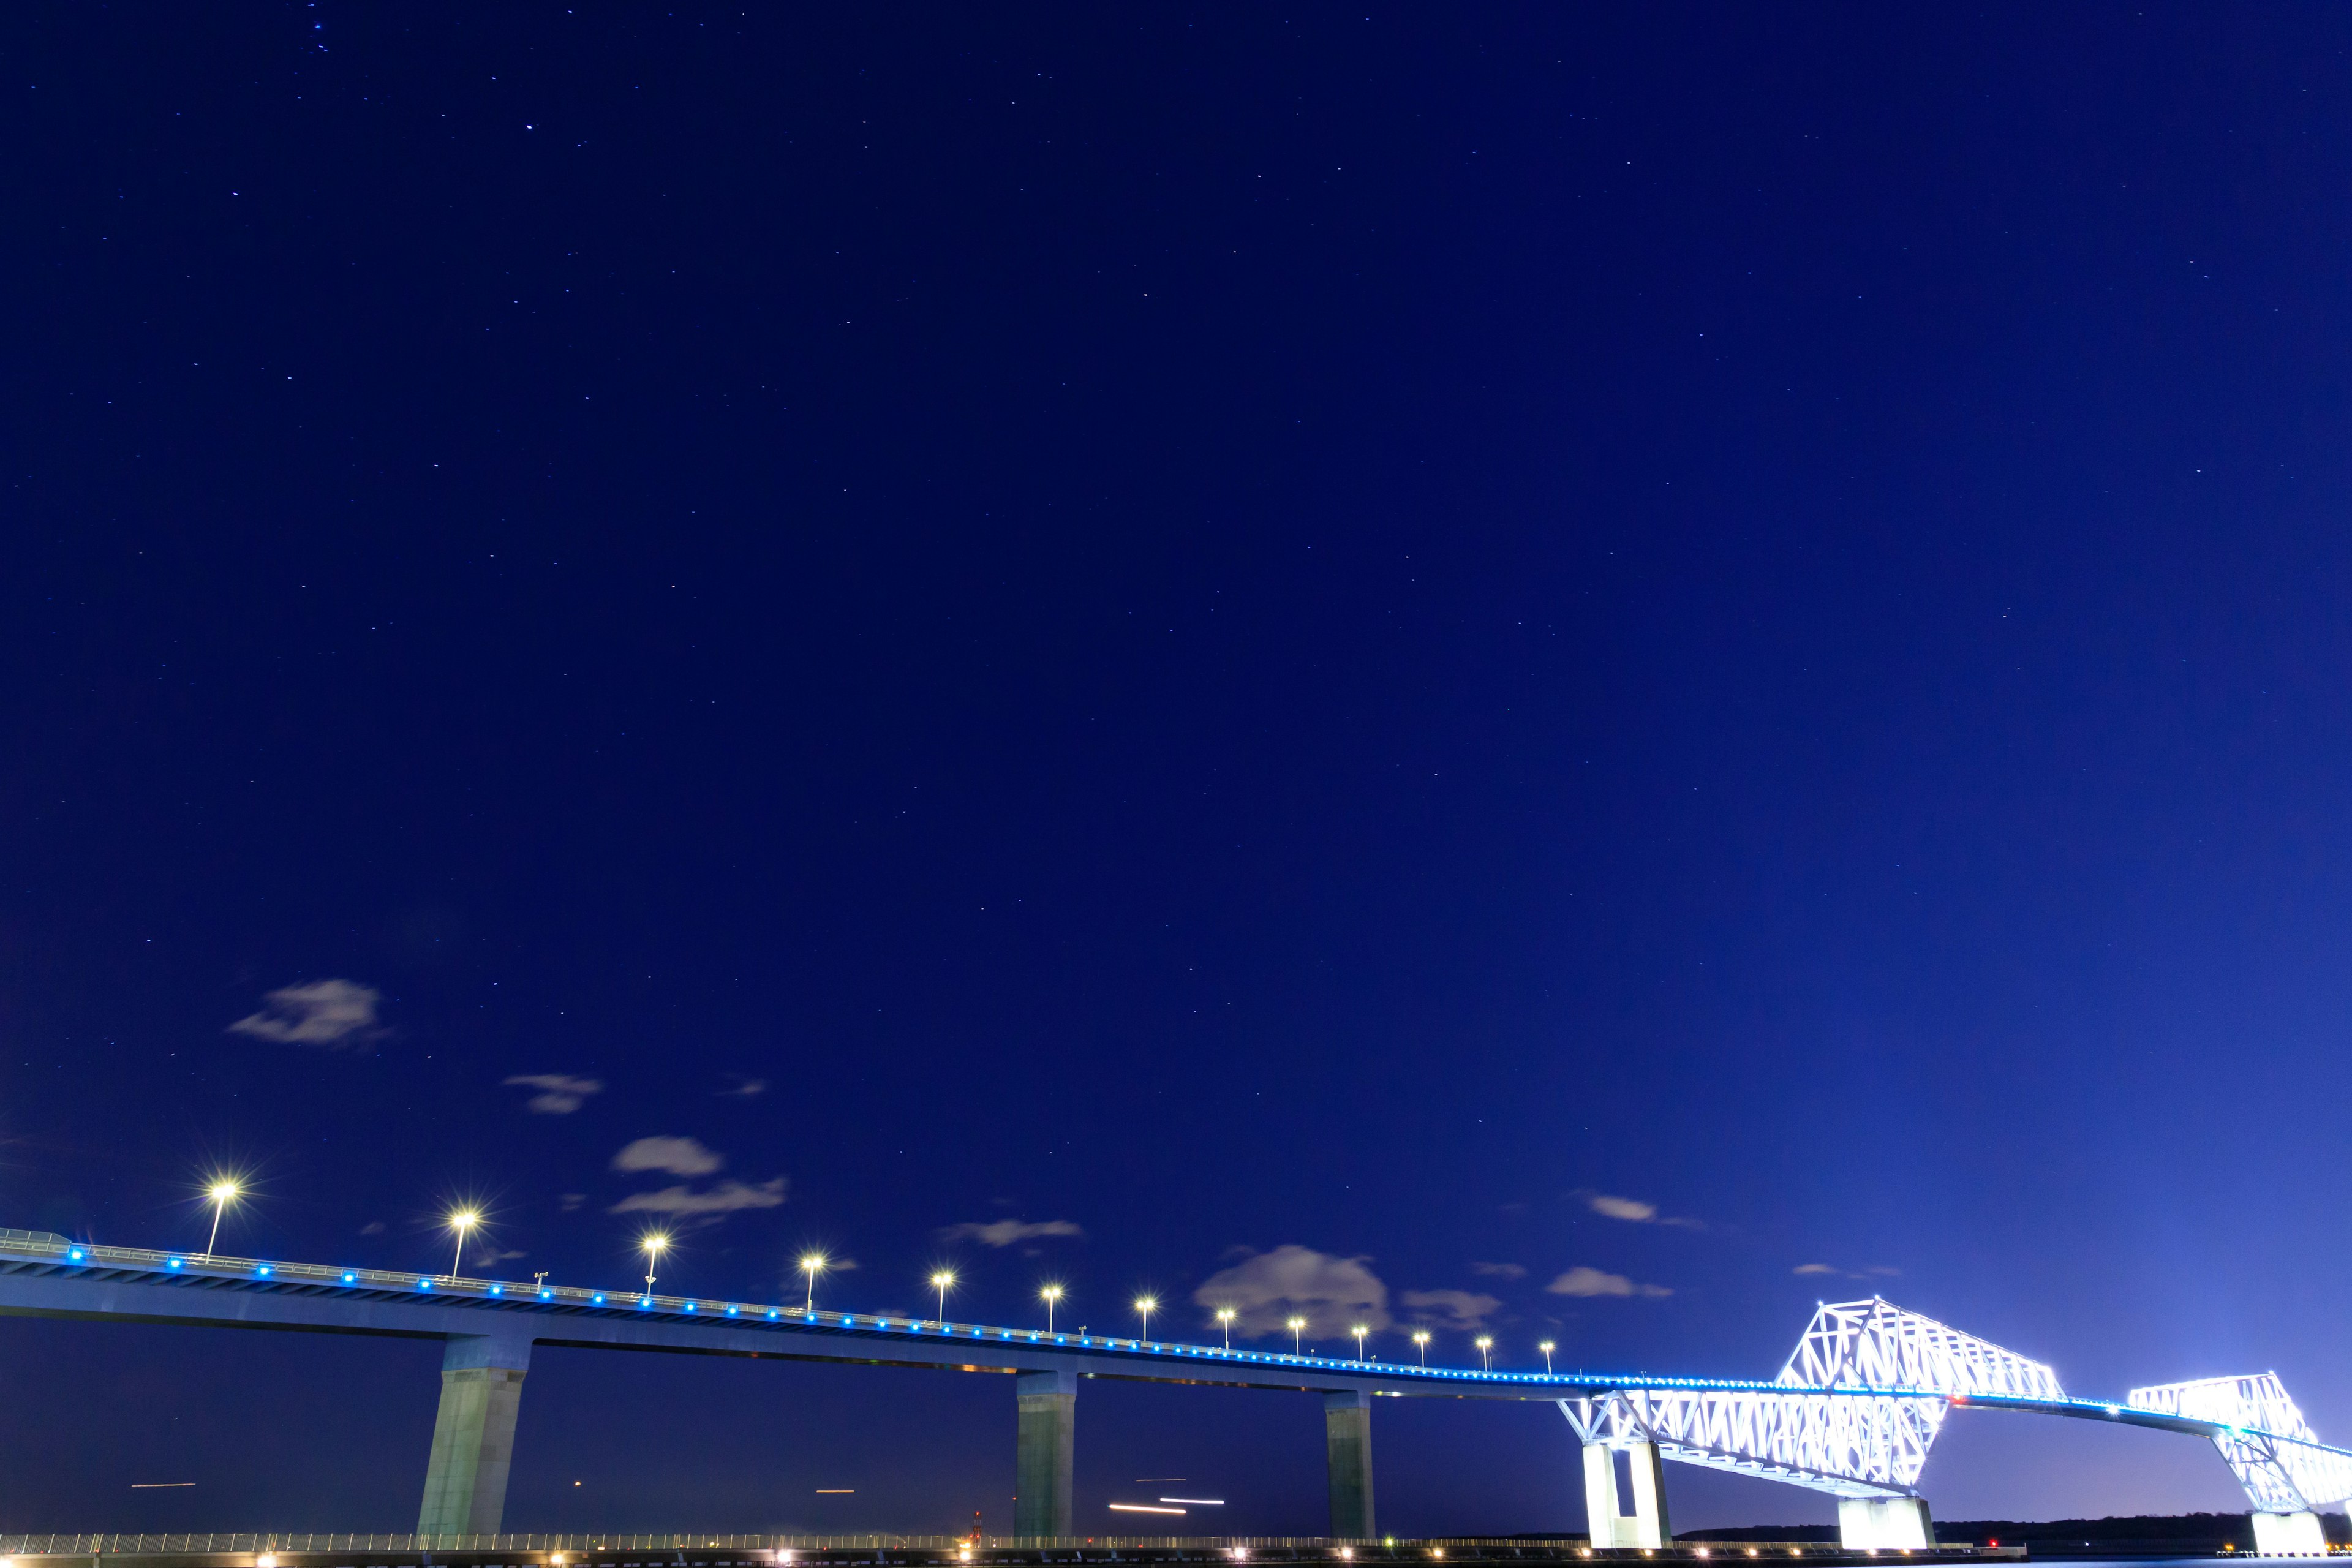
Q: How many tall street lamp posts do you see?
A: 13